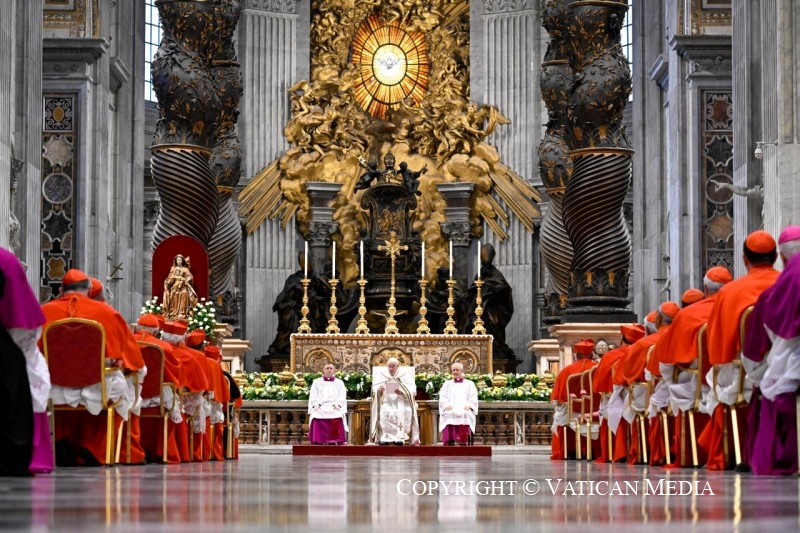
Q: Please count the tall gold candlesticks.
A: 6